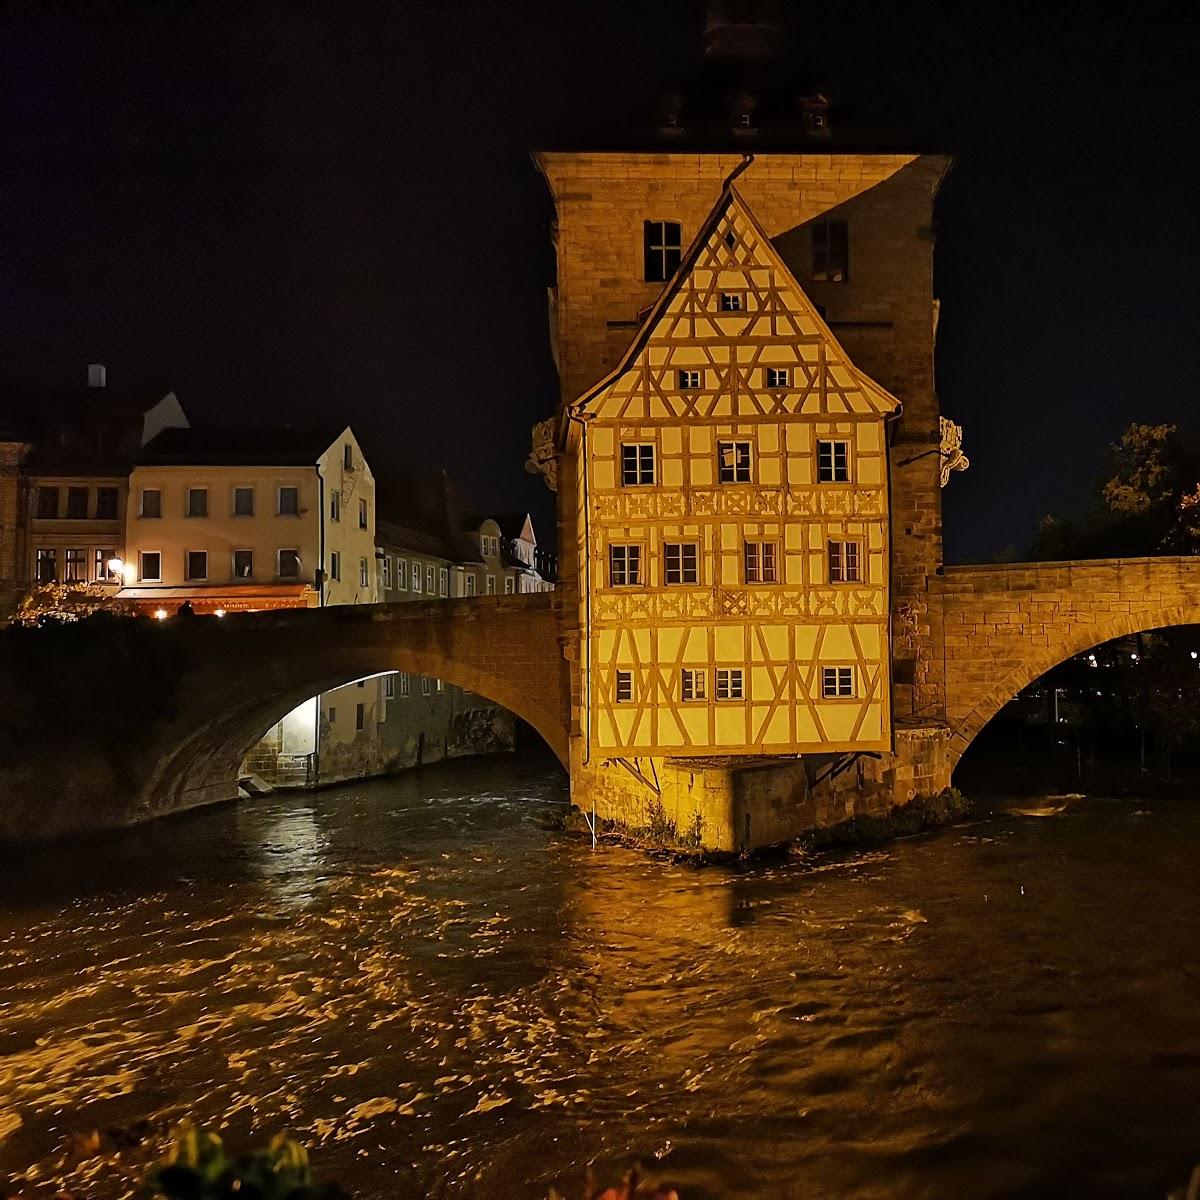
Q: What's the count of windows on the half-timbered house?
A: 14